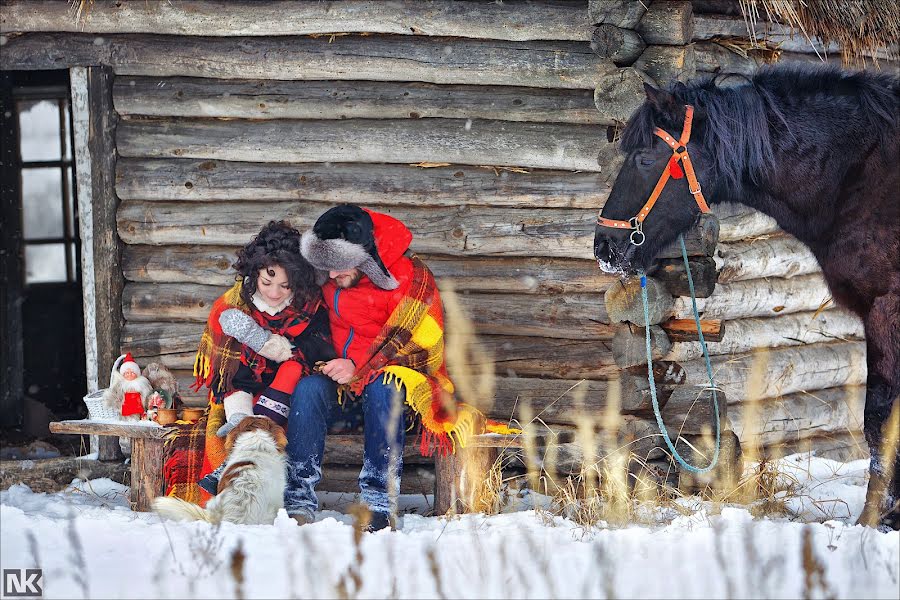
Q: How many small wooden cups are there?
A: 2